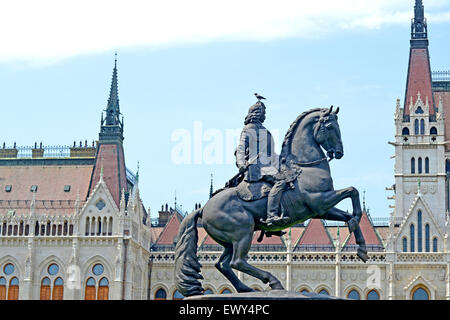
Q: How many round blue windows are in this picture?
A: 3